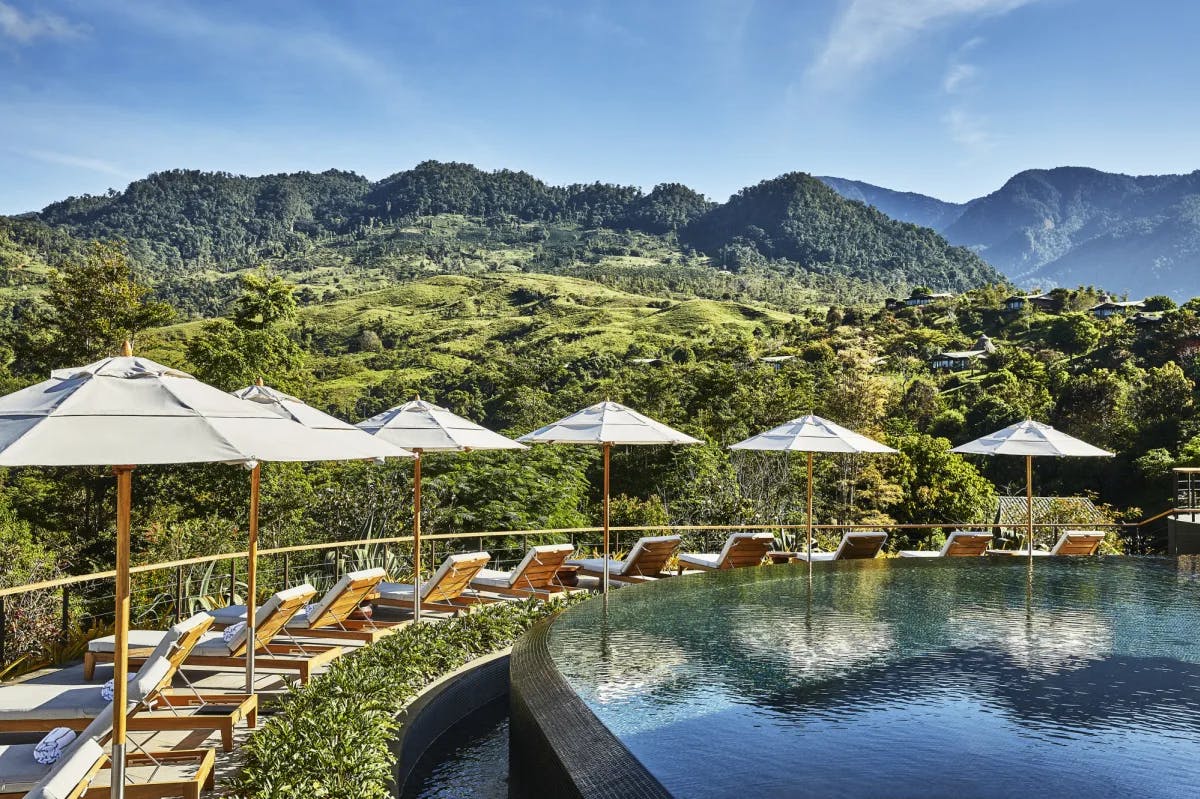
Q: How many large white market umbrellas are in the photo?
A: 6